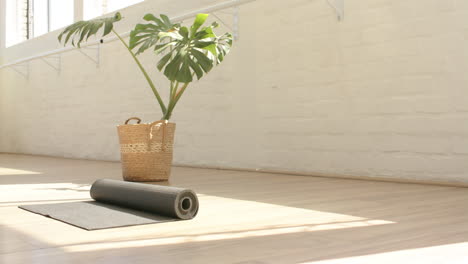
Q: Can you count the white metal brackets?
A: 5